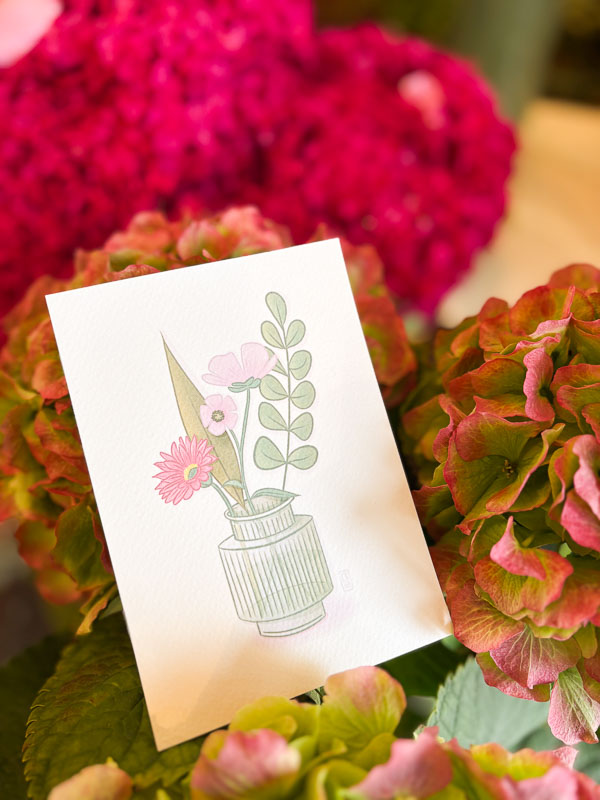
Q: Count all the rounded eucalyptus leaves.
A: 11